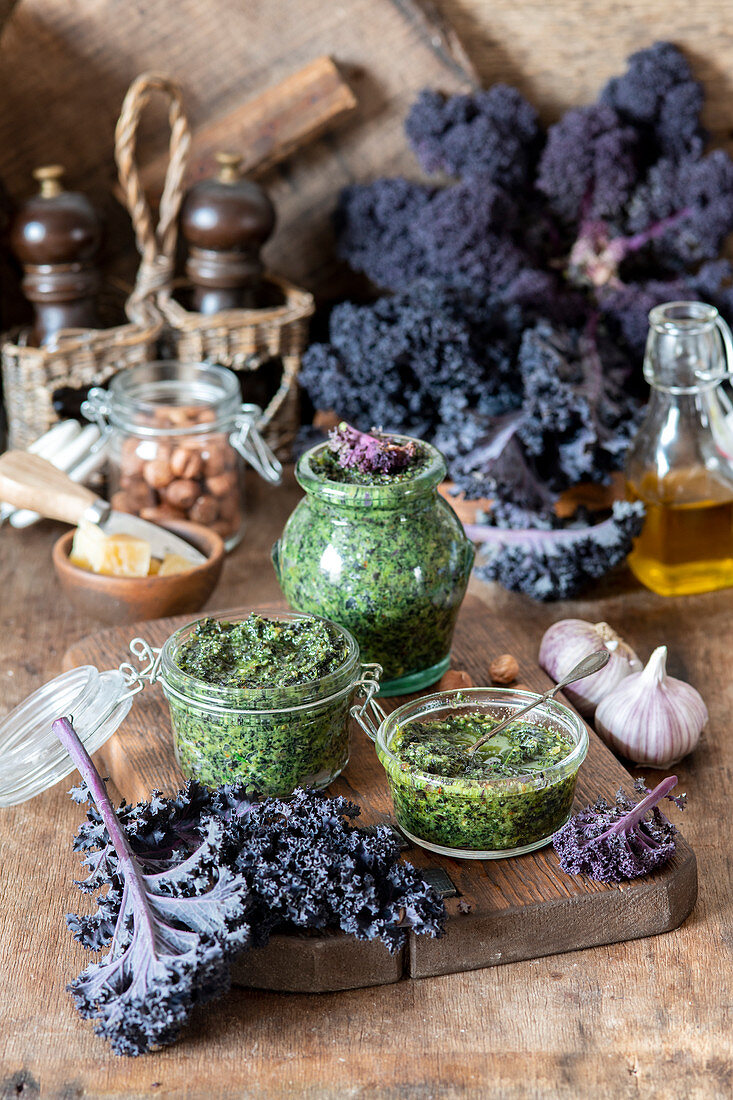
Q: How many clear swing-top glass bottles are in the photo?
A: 1